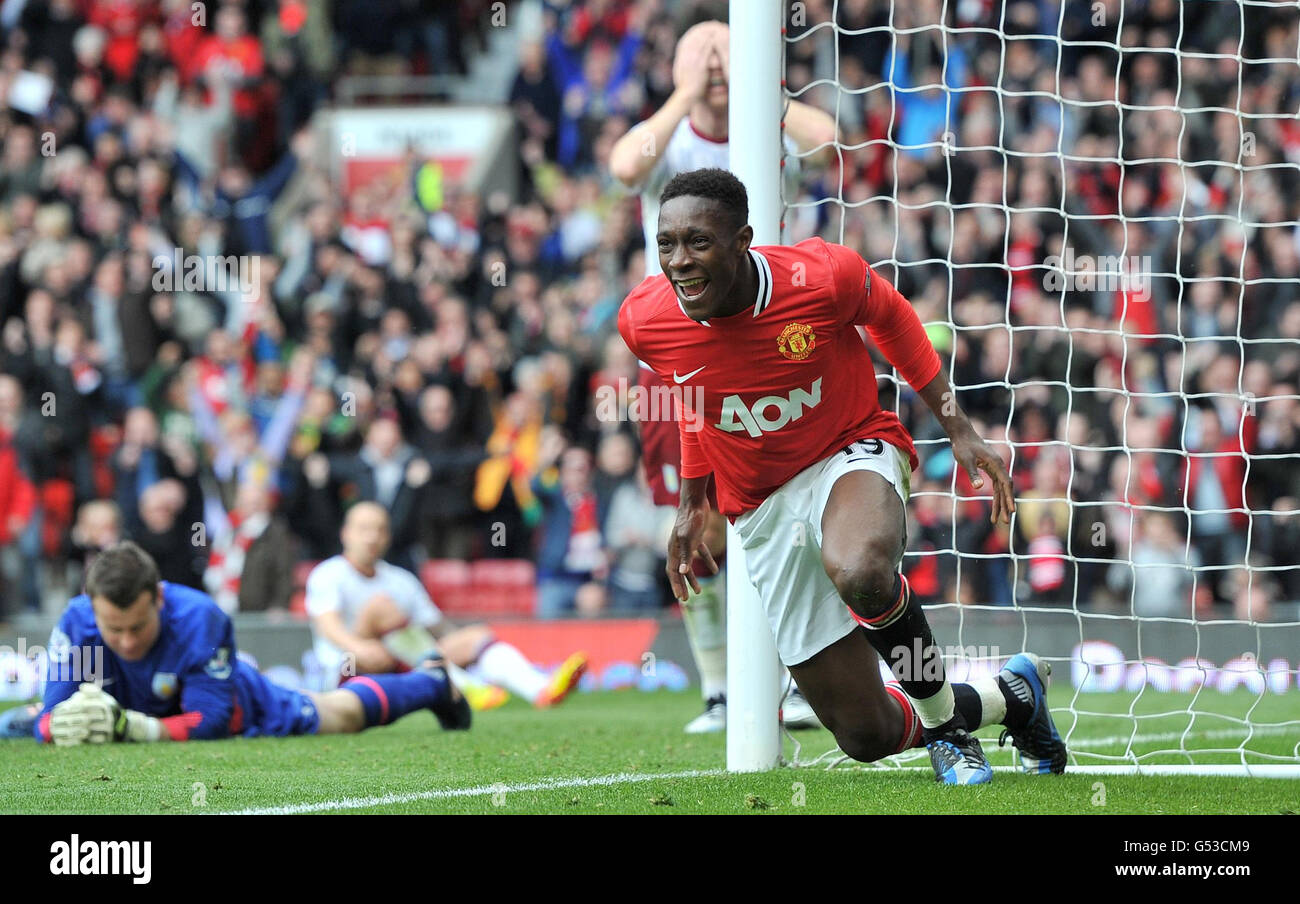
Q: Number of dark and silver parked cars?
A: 0